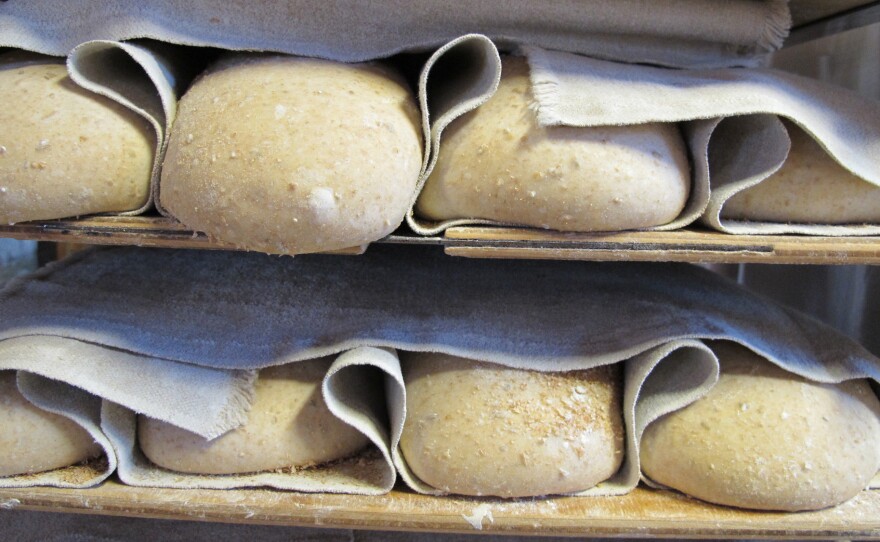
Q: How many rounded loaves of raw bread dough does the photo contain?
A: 8